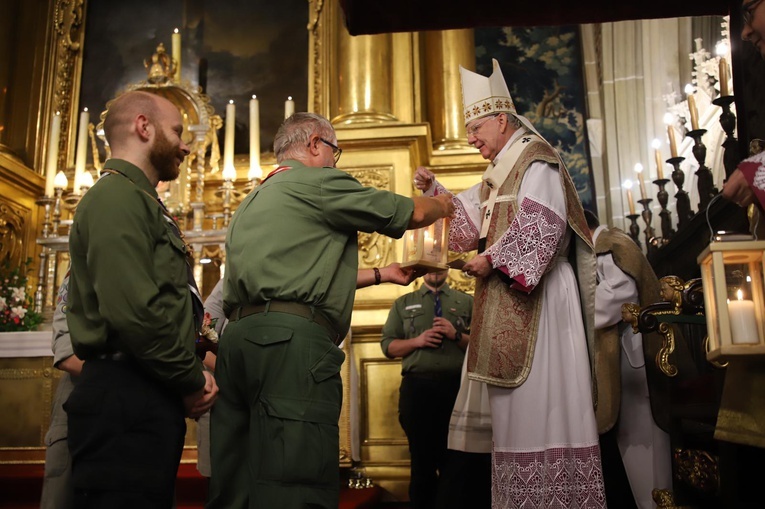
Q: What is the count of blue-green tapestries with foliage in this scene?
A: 1